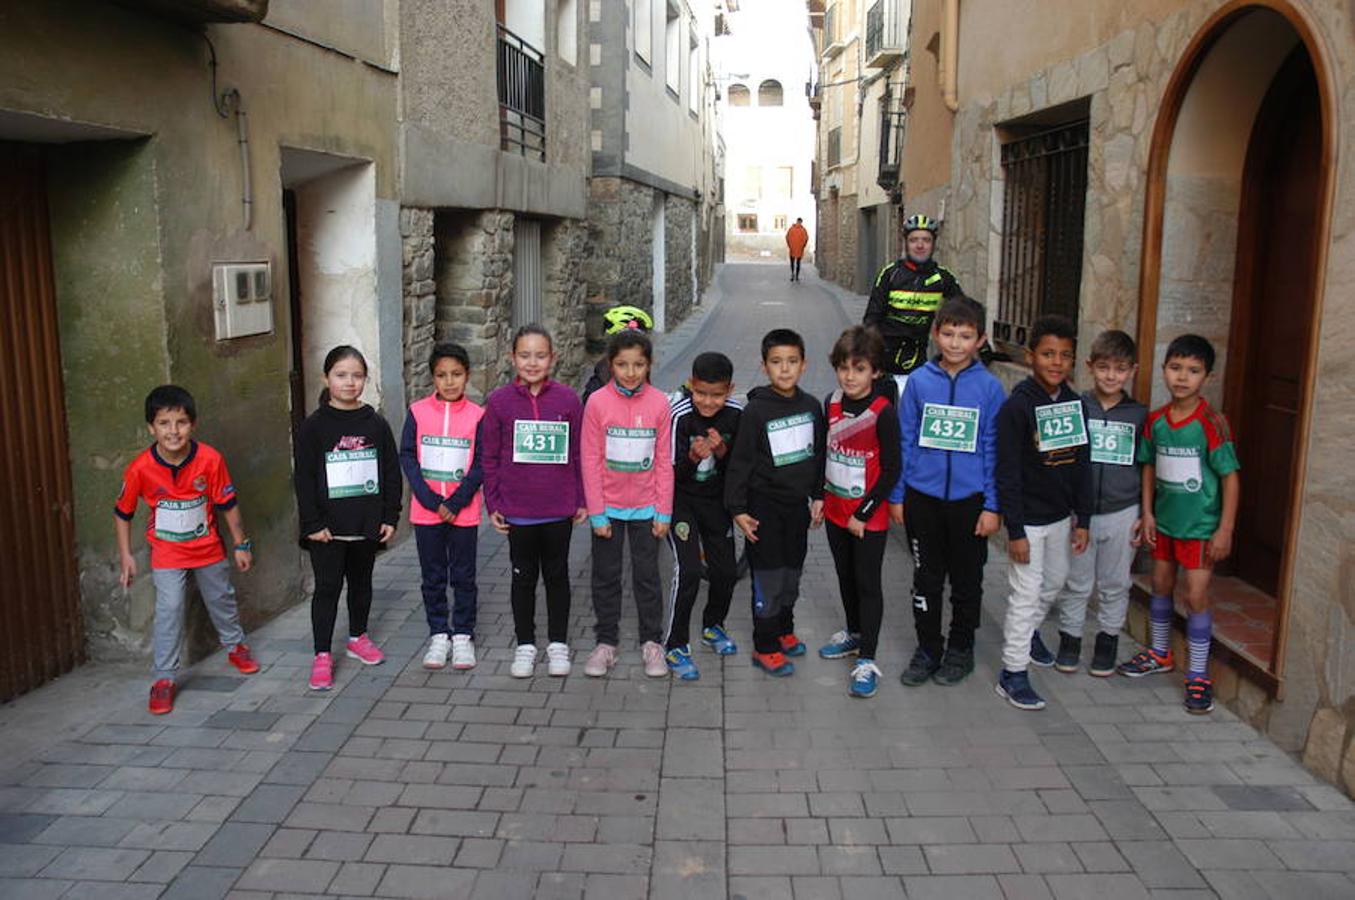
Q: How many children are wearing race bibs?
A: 12